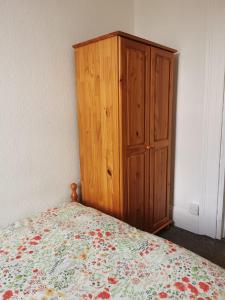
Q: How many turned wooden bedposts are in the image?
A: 1